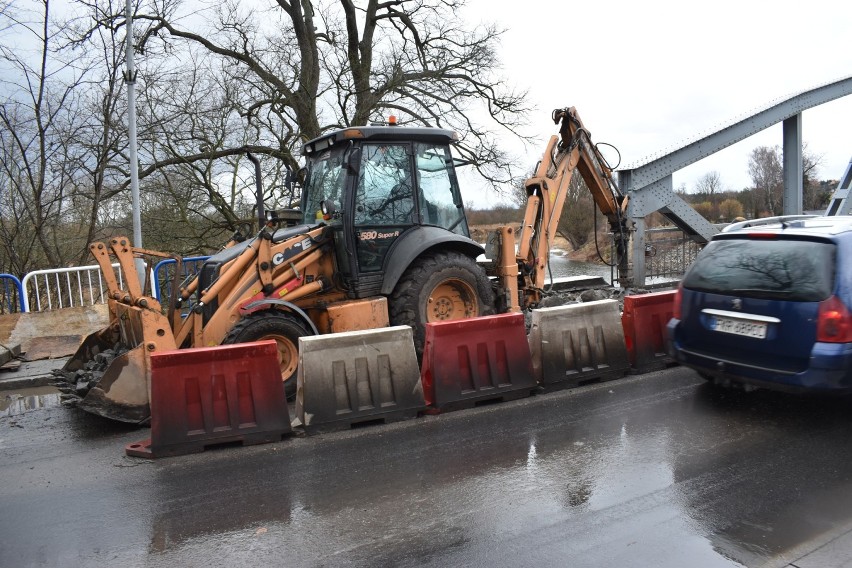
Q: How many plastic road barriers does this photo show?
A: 5